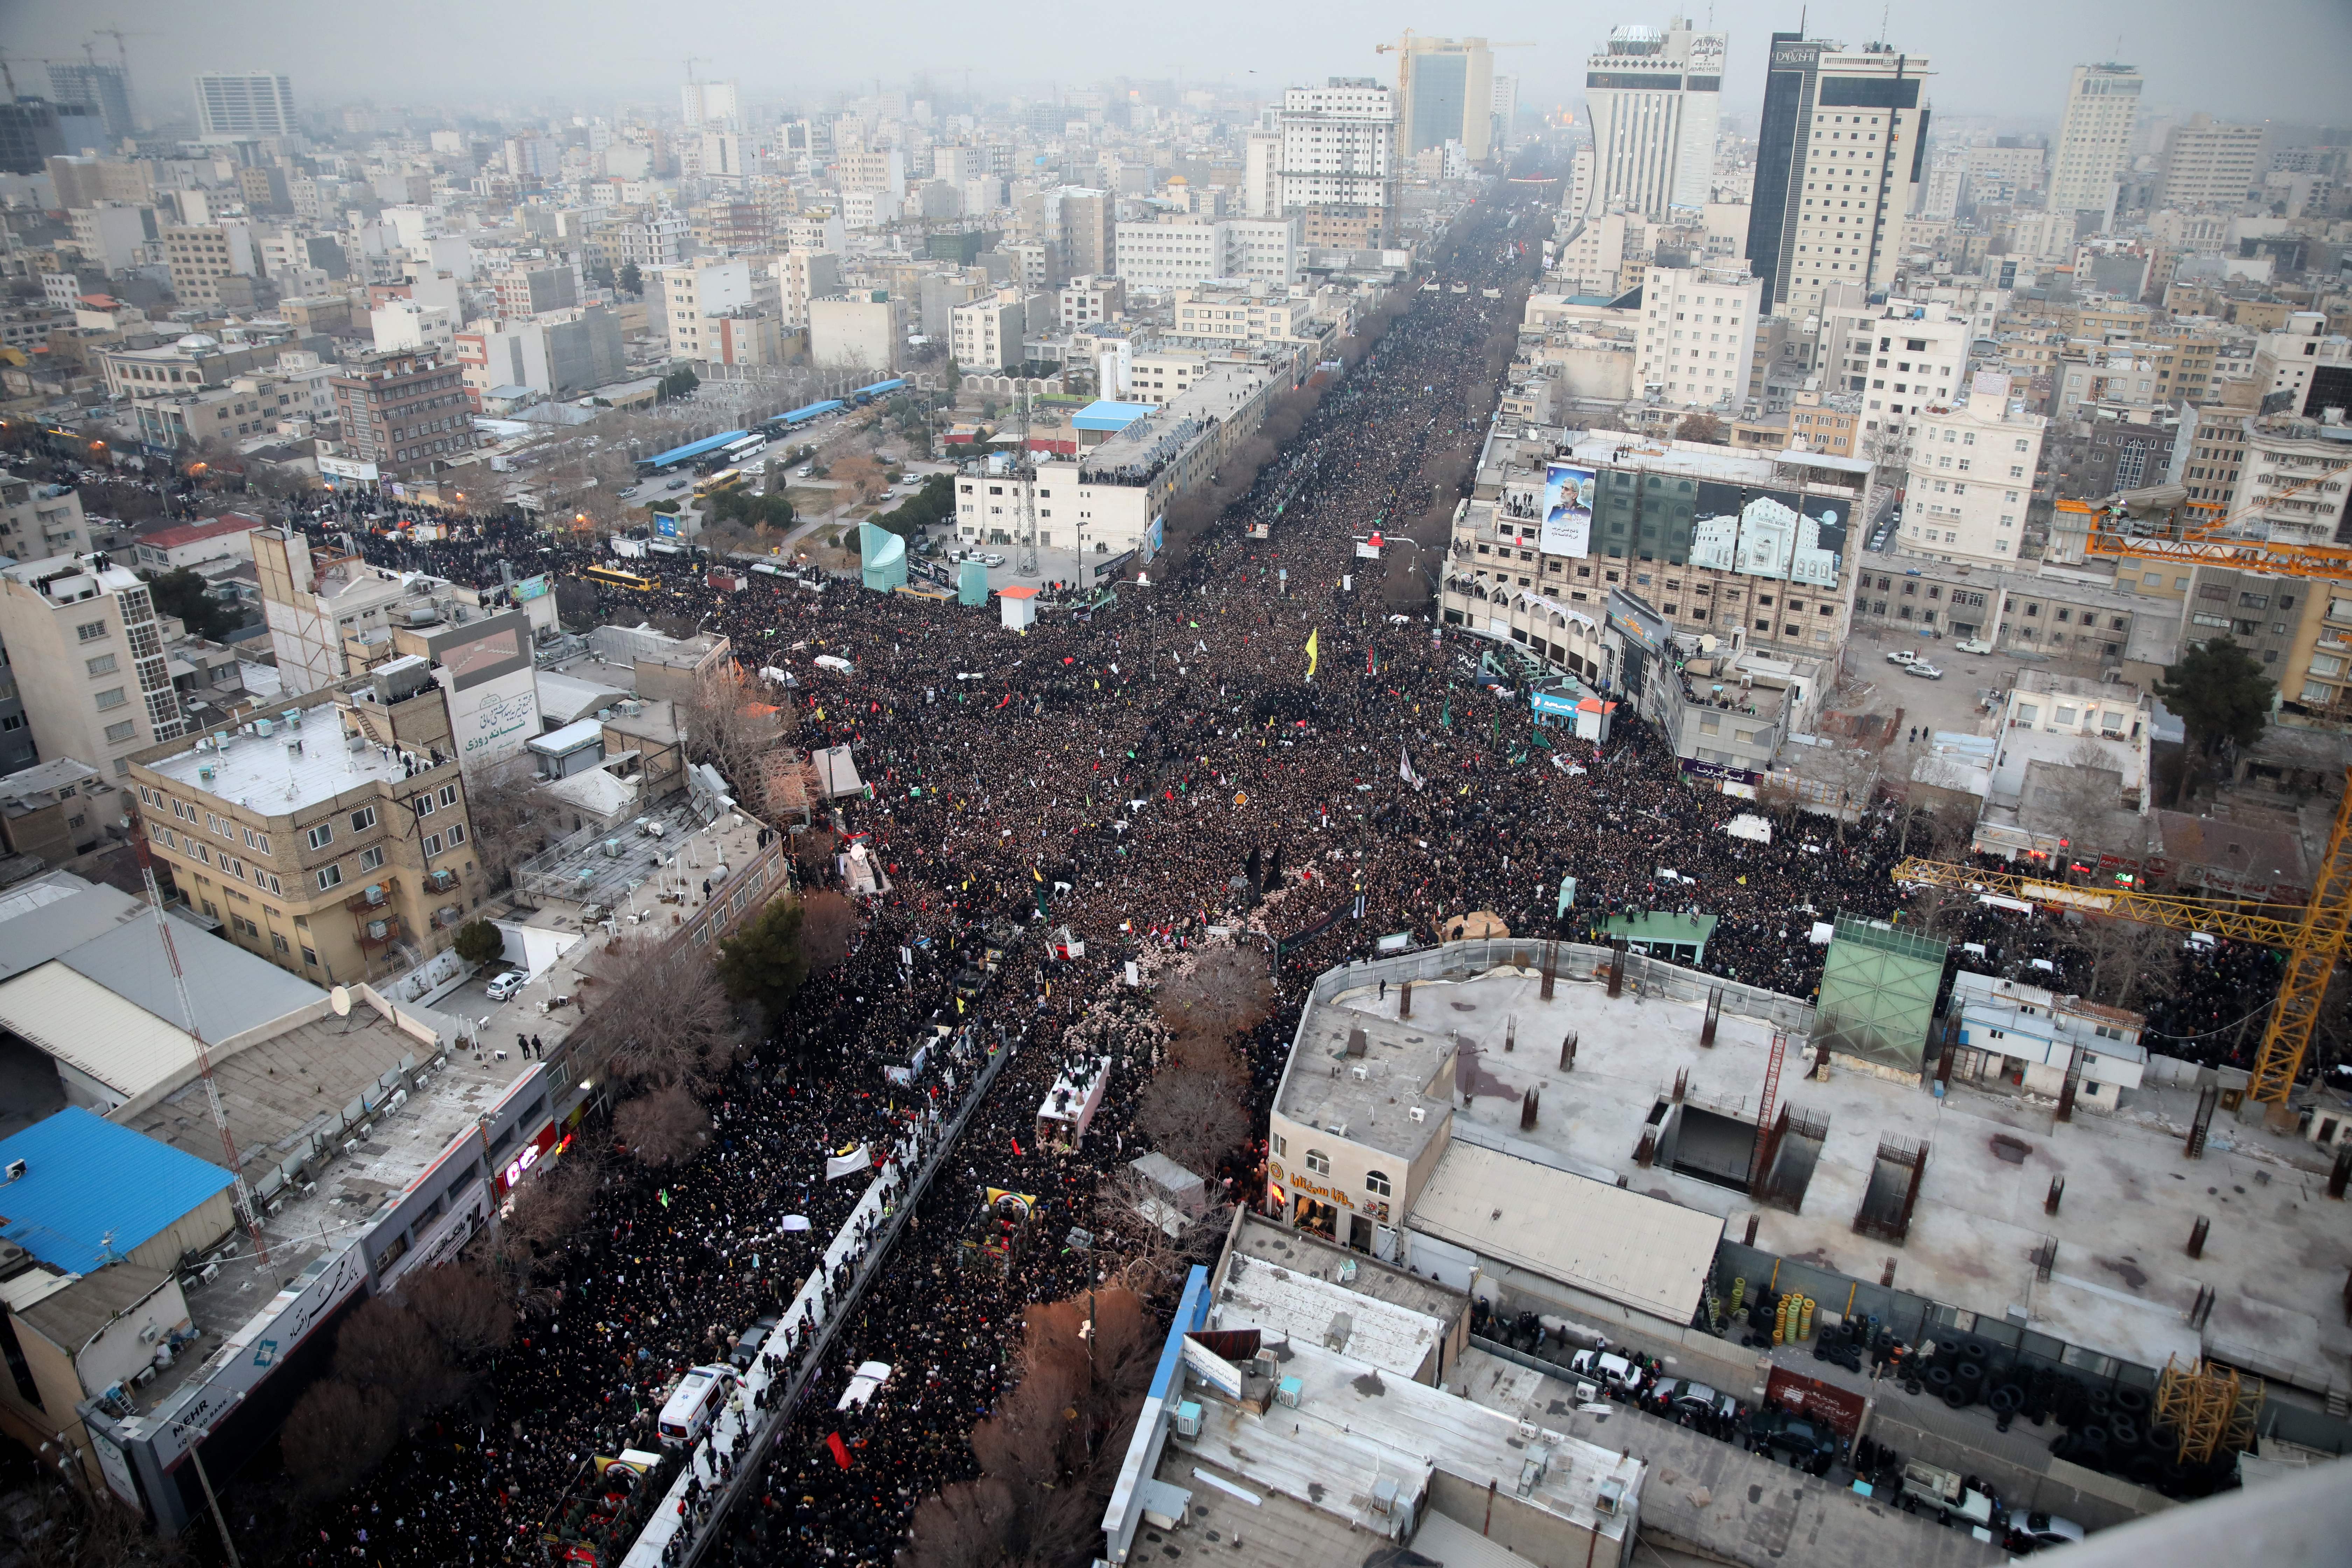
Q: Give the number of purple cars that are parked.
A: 0